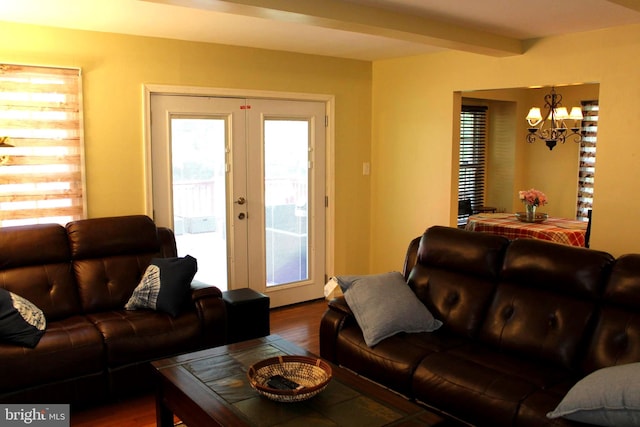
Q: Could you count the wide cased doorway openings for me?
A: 1